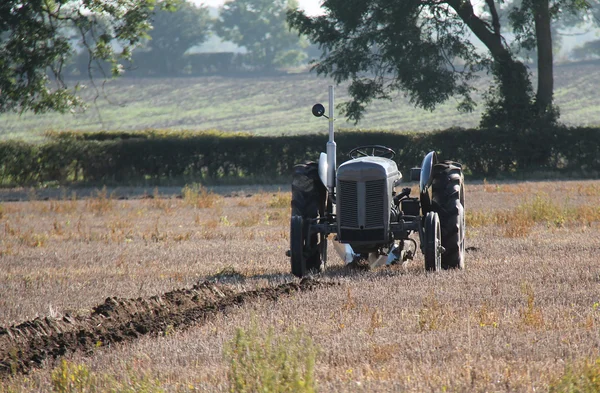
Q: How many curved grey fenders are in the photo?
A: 2